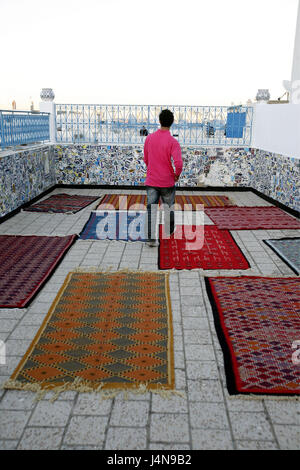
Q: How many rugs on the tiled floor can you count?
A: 9